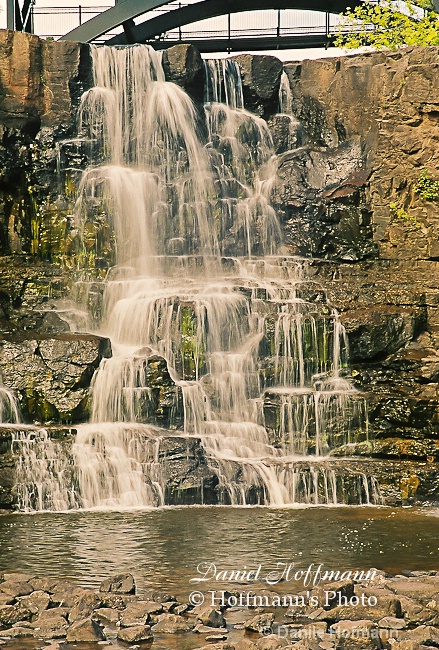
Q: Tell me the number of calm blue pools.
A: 0